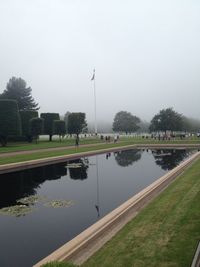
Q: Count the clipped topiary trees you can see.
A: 6